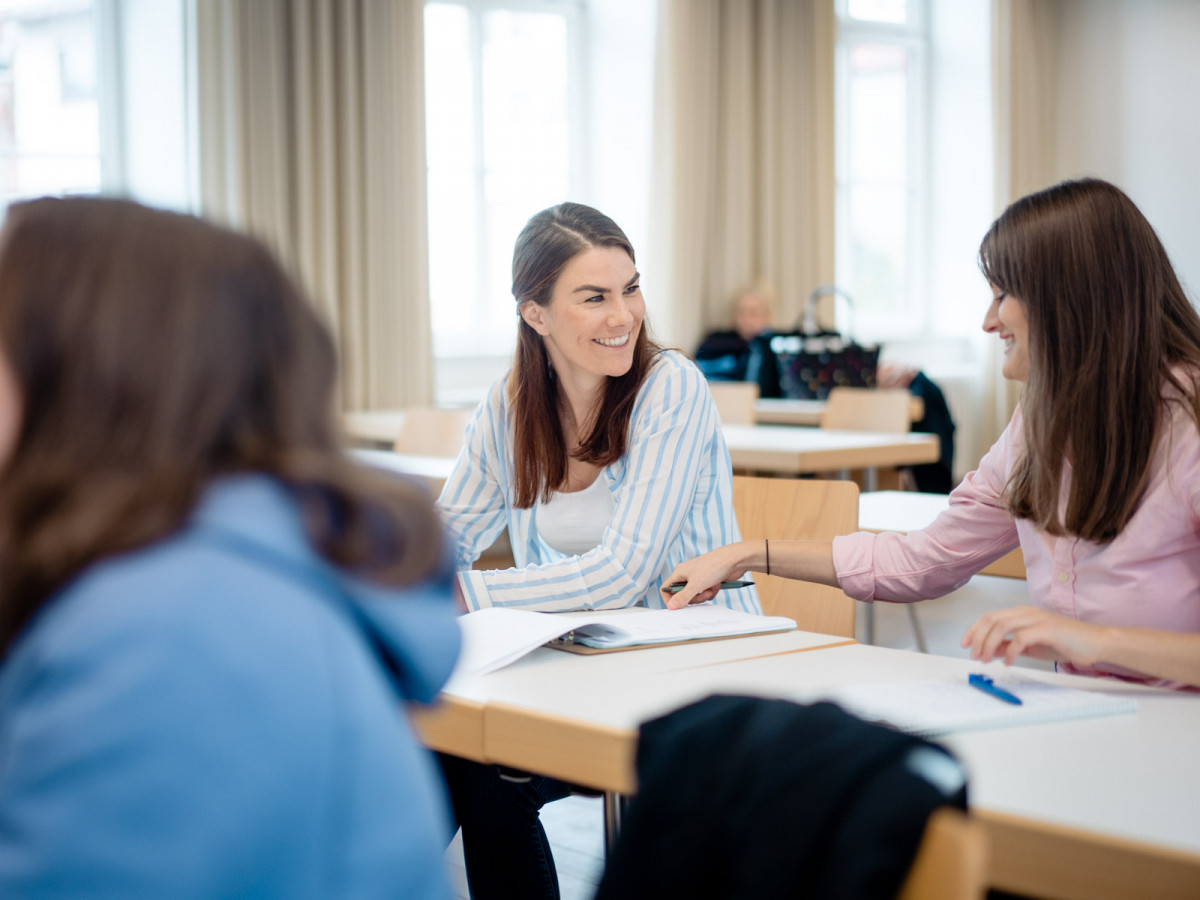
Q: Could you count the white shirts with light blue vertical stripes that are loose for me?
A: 1